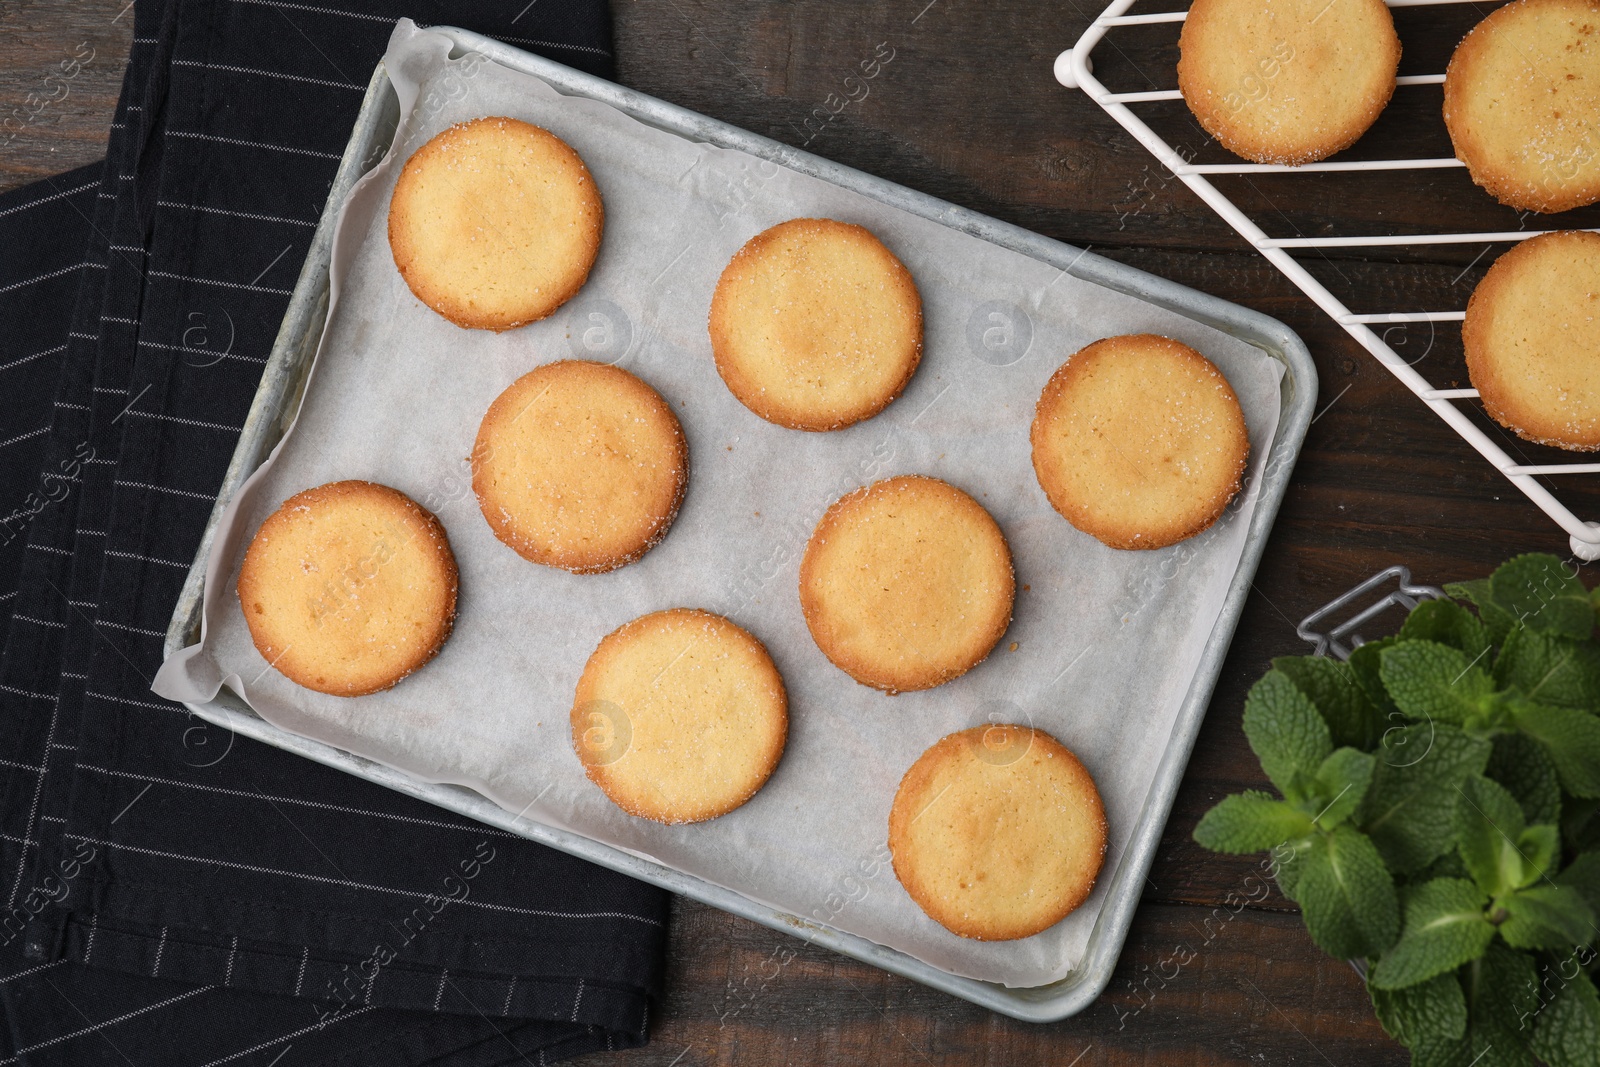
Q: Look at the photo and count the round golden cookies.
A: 11